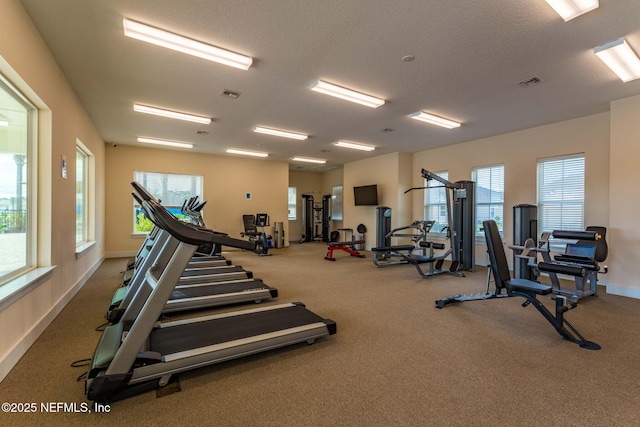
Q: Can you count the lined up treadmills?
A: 4